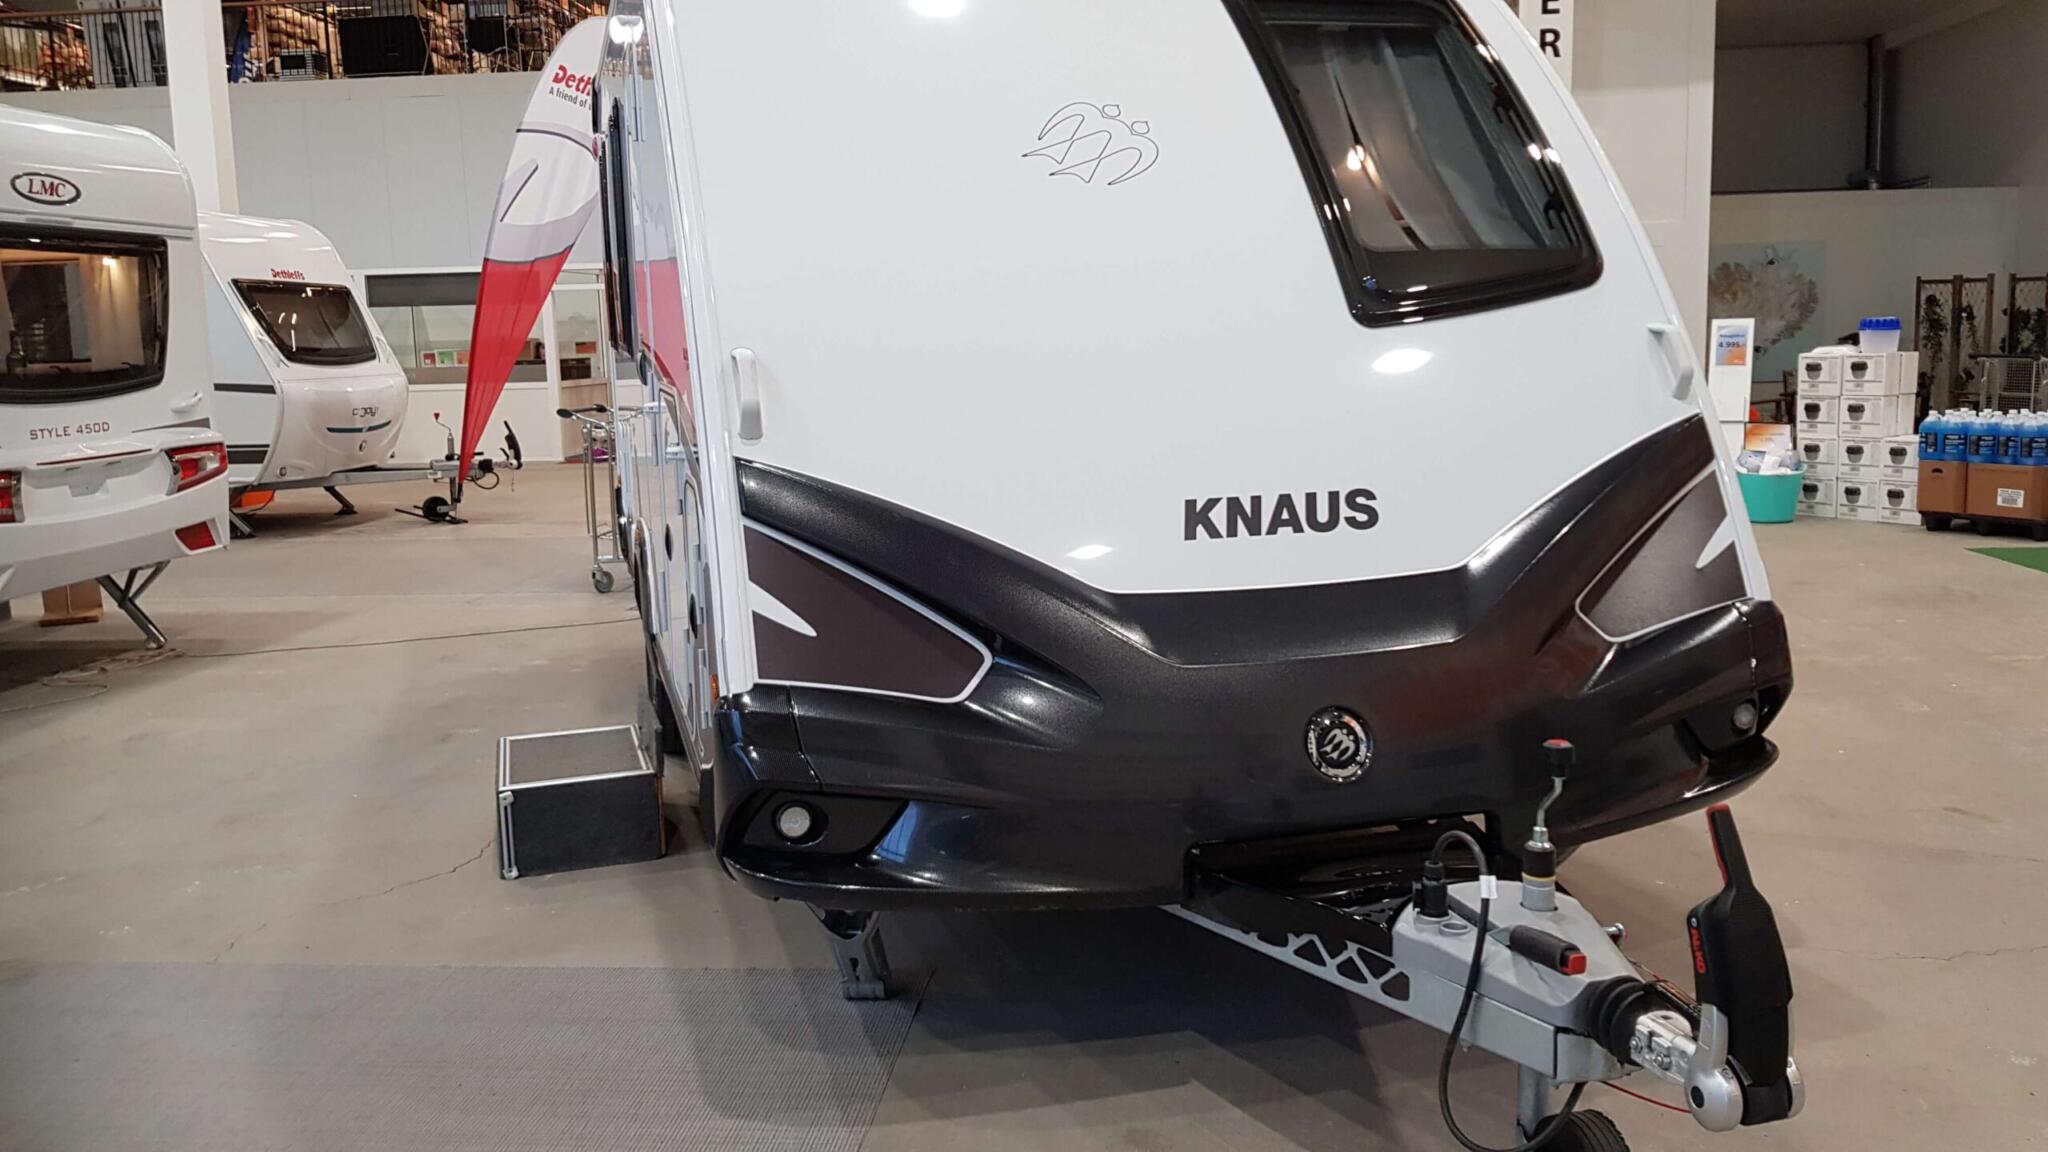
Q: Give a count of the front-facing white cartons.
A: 10